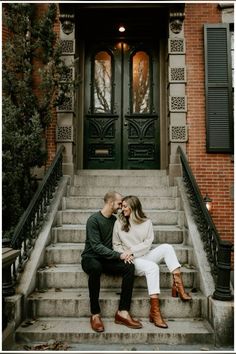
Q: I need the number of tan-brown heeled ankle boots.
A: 2